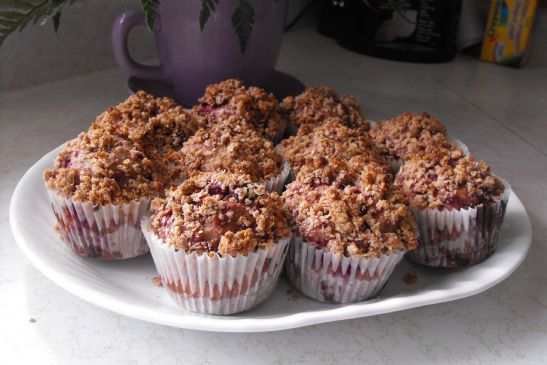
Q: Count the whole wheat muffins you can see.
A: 10